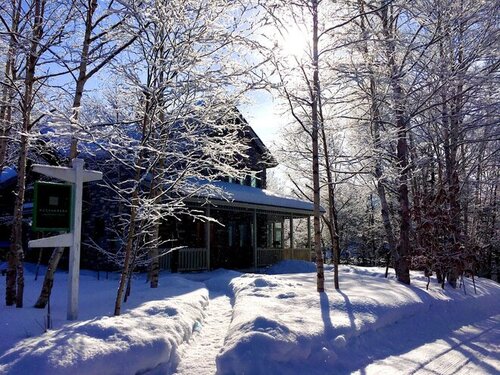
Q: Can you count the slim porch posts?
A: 4